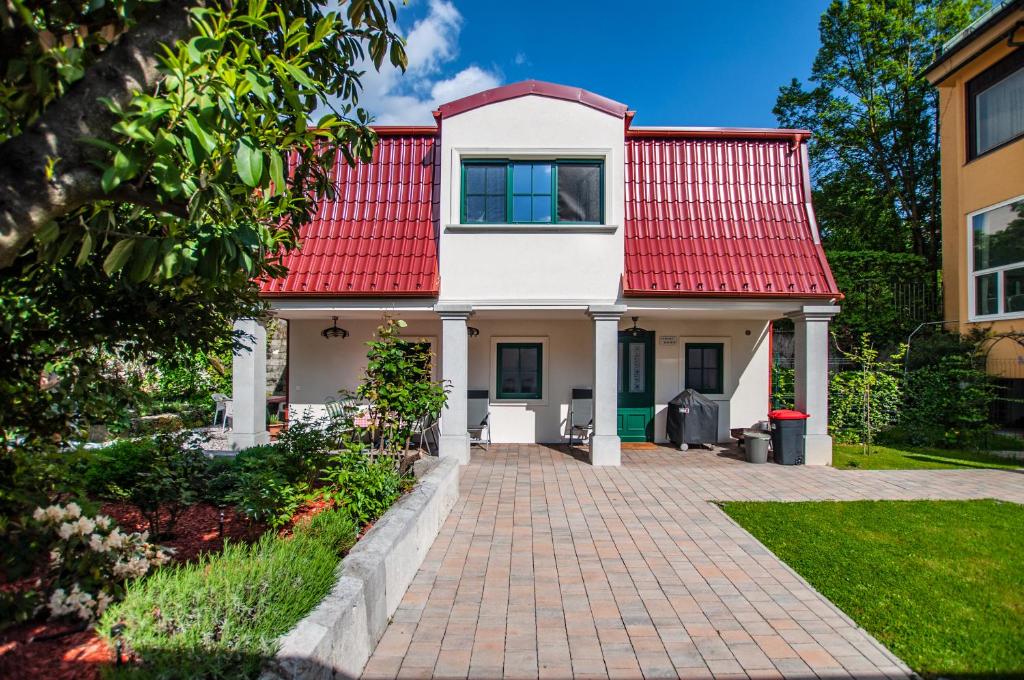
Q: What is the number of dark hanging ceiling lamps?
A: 3